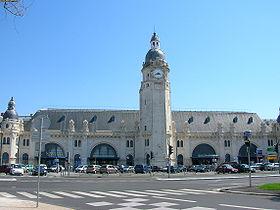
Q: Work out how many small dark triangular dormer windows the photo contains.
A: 7